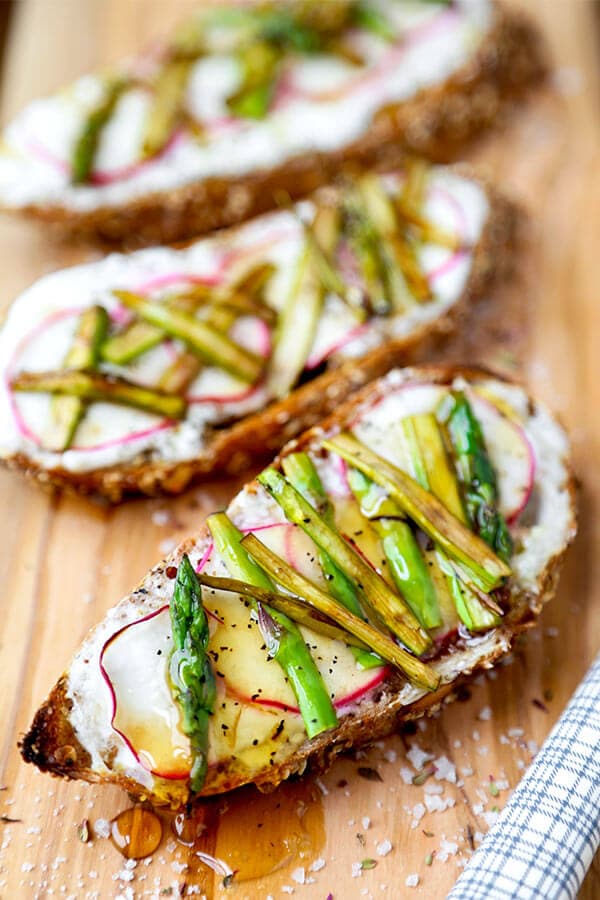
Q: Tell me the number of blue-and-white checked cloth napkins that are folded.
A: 1